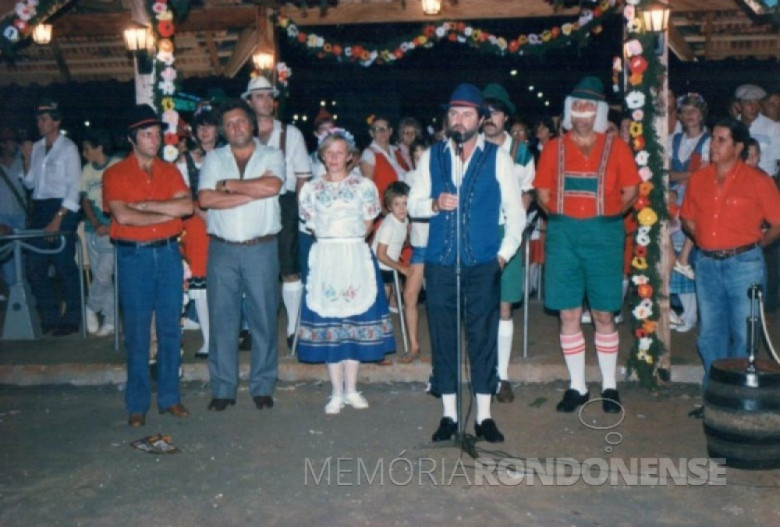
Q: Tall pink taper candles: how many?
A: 0